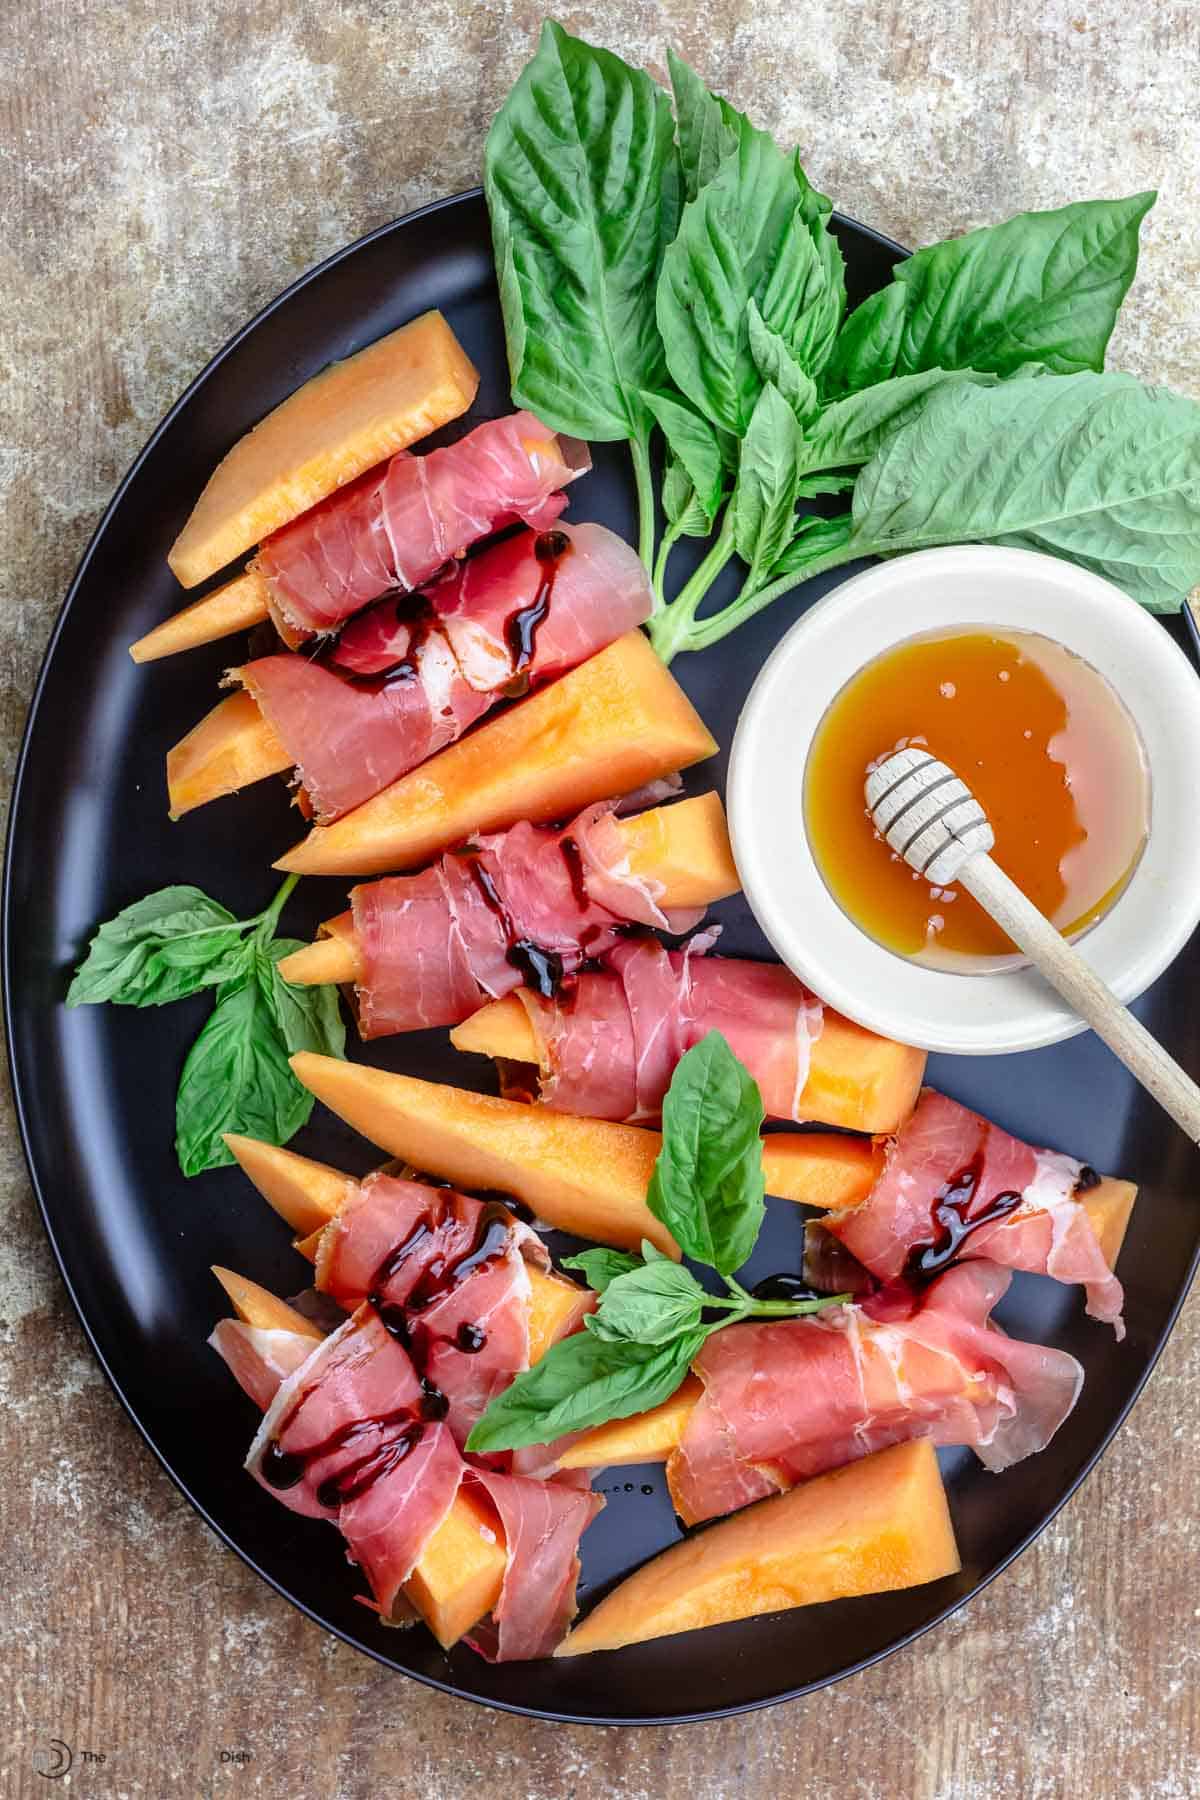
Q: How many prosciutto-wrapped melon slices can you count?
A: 8